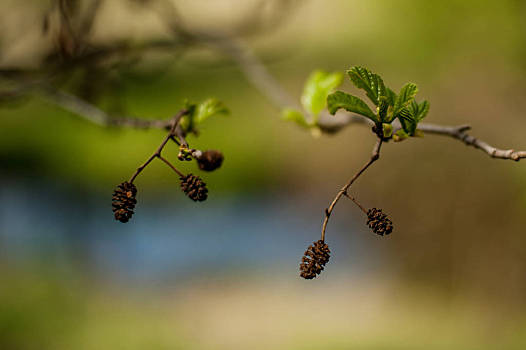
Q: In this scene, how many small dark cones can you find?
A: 5